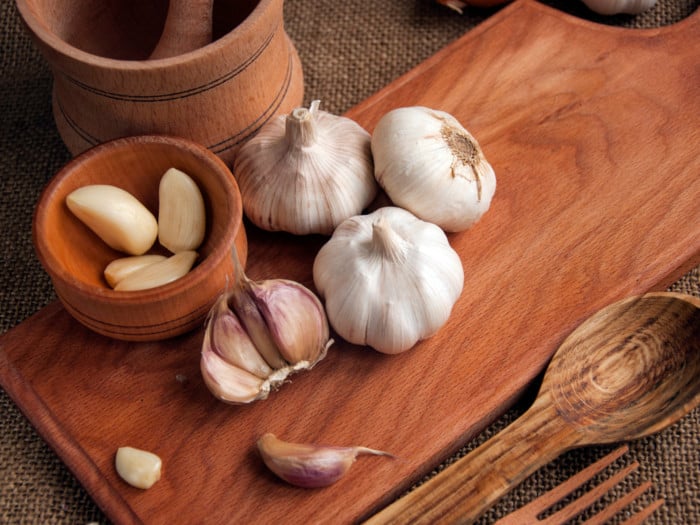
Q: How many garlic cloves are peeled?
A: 5